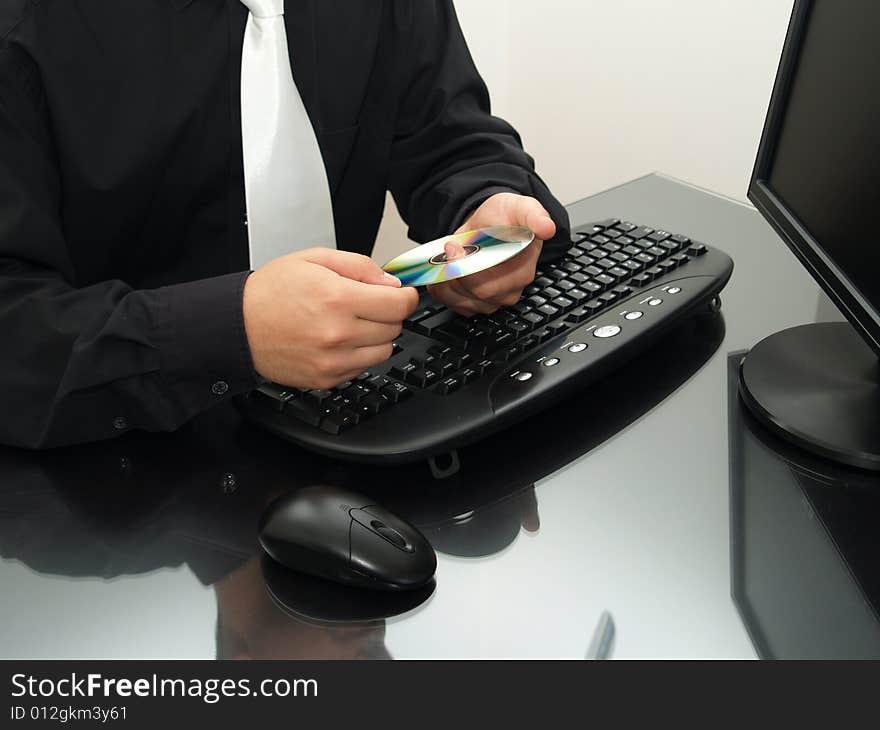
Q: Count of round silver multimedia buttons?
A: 7